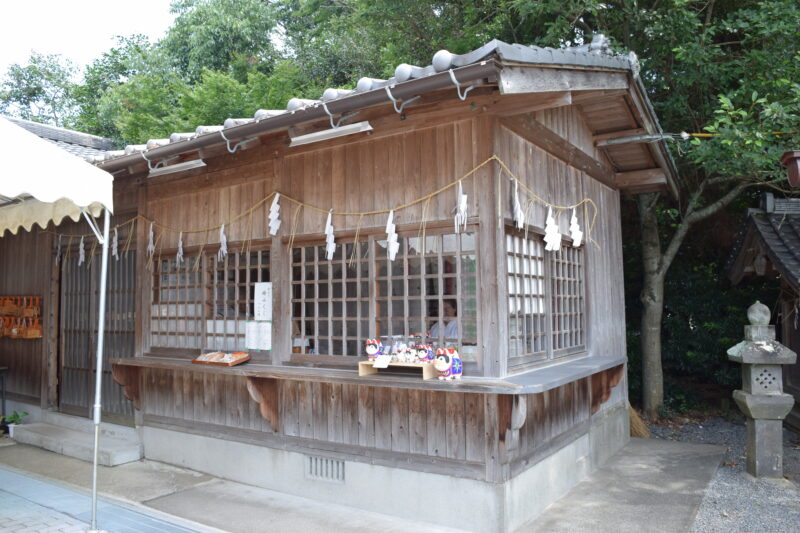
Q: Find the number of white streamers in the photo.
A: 13